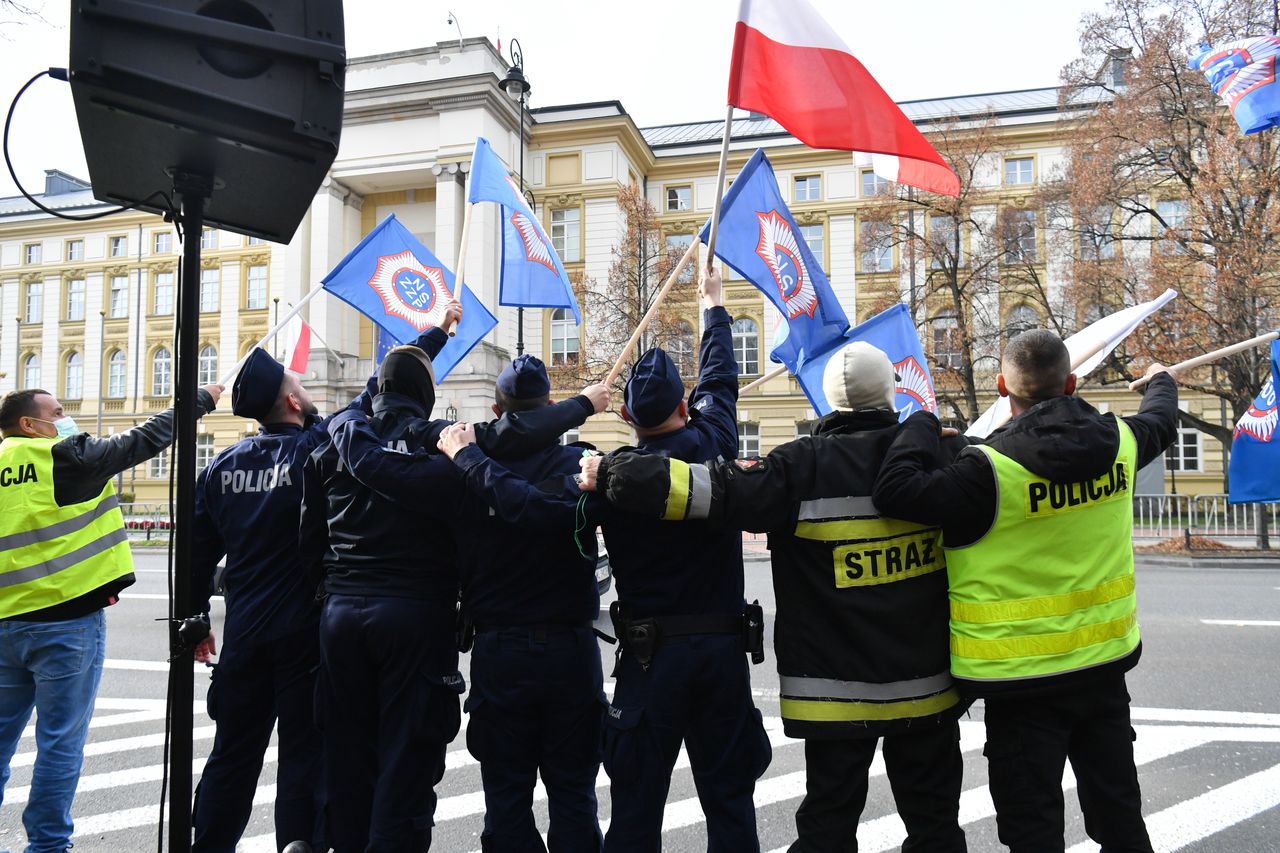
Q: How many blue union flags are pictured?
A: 6